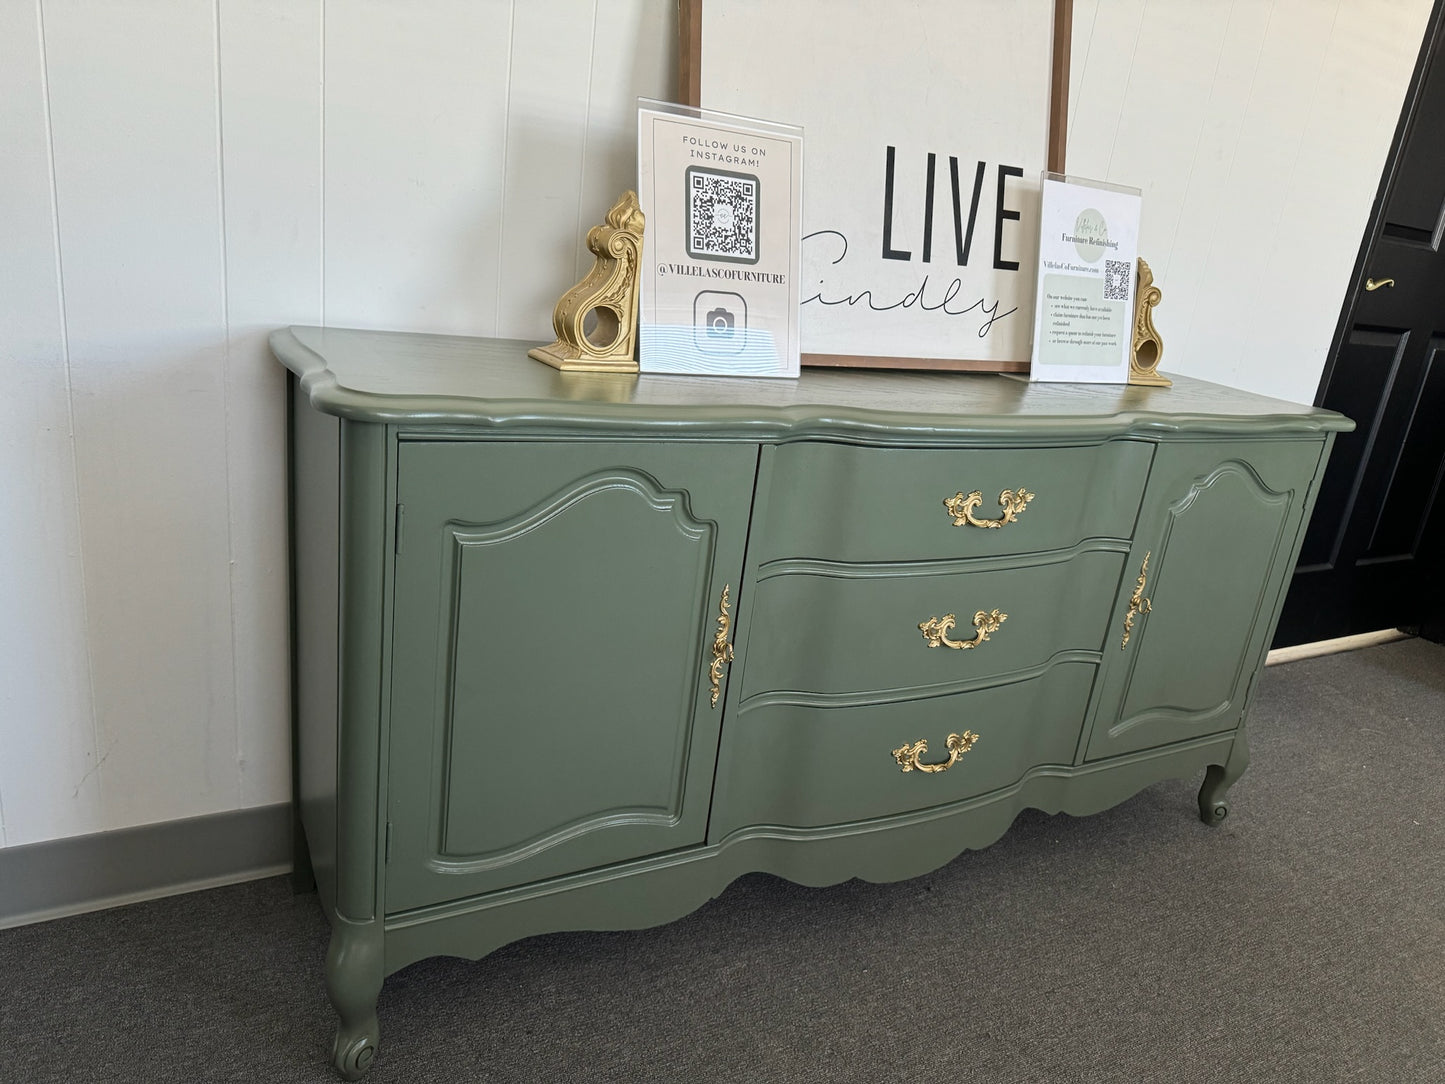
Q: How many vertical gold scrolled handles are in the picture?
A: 2